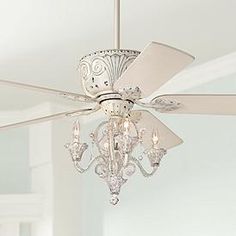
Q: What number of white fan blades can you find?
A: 5